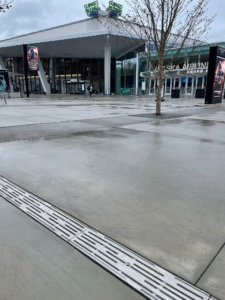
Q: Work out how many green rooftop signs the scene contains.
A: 2